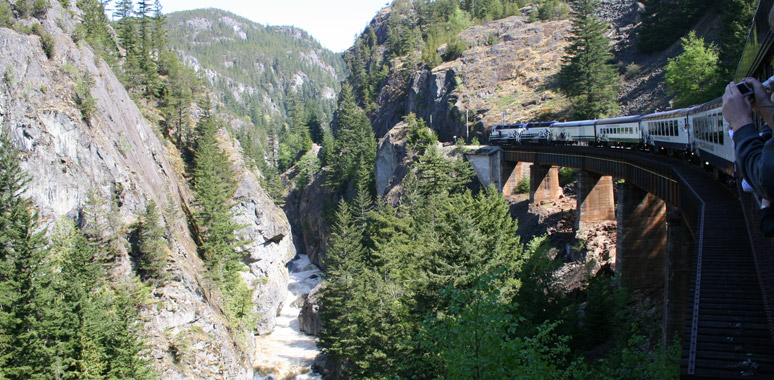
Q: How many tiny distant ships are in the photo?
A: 0